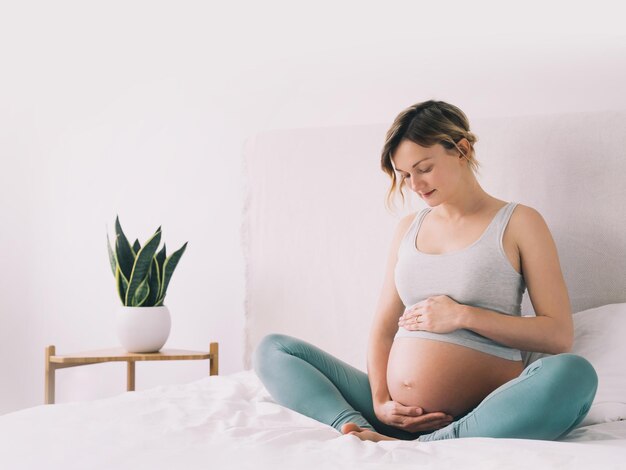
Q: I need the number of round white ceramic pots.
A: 1